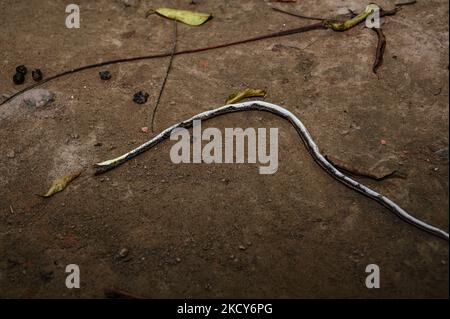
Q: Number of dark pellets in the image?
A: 5